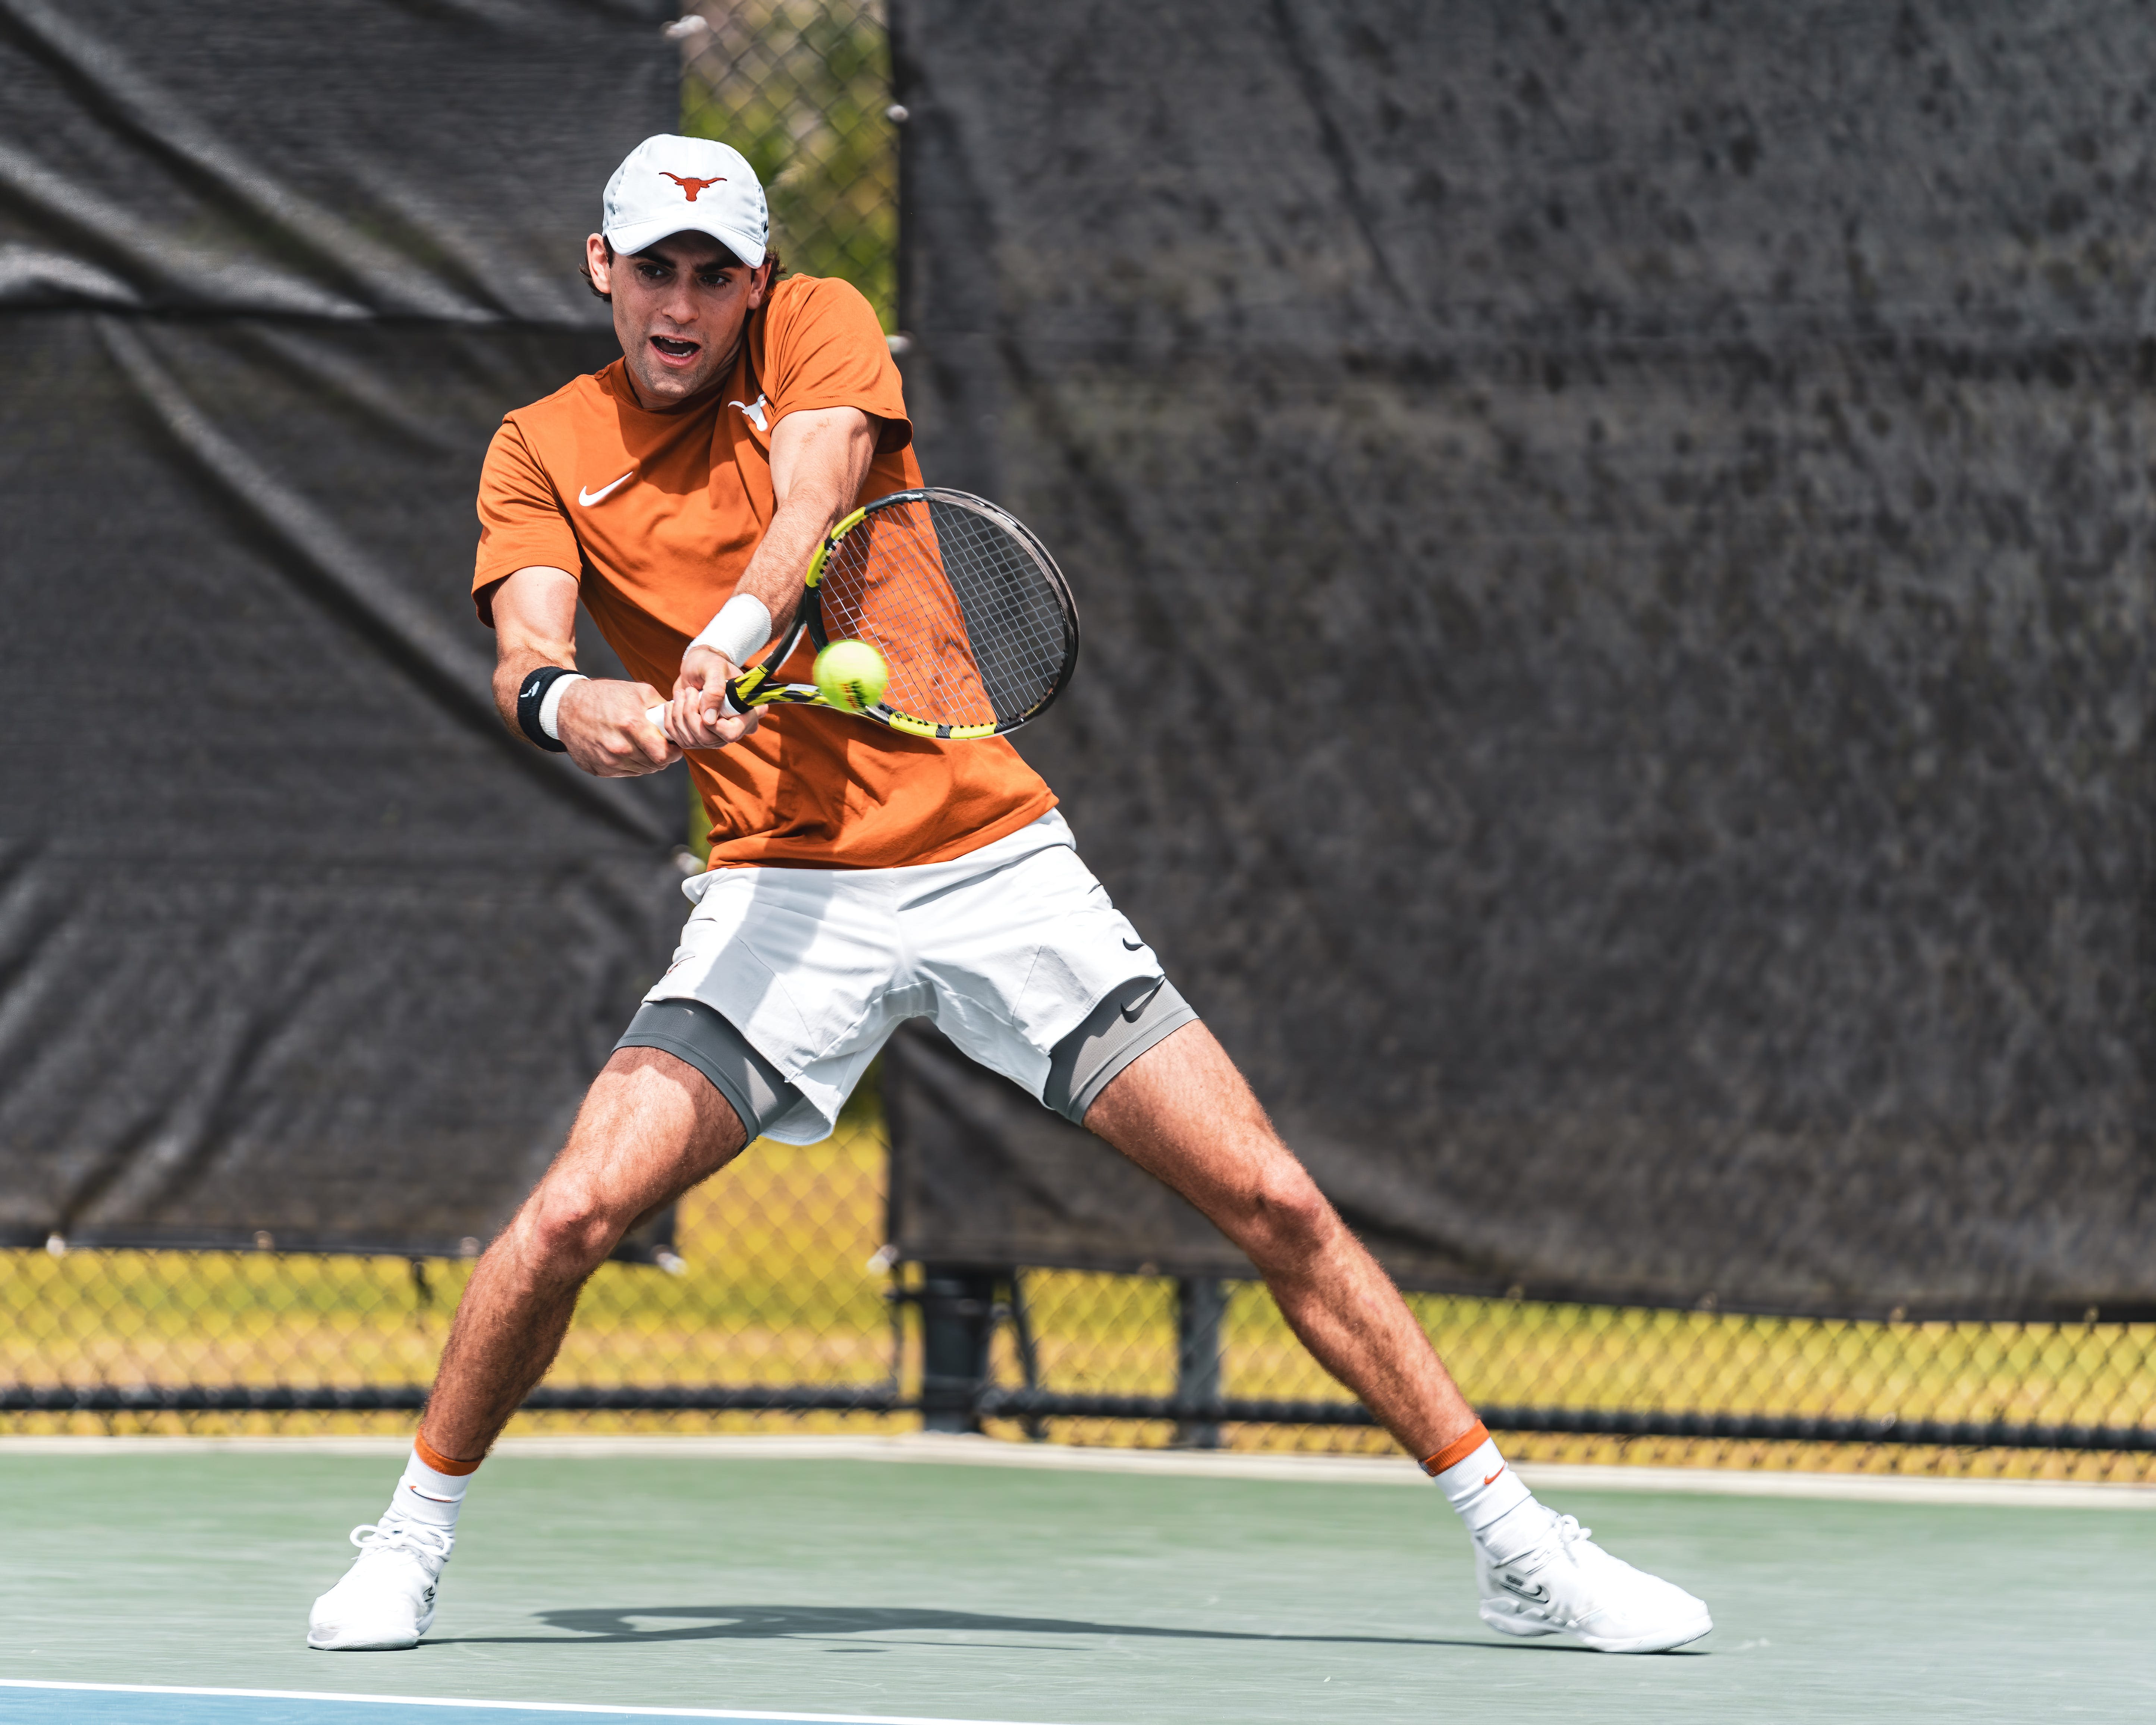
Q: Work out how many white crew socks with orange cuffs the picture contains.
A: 2